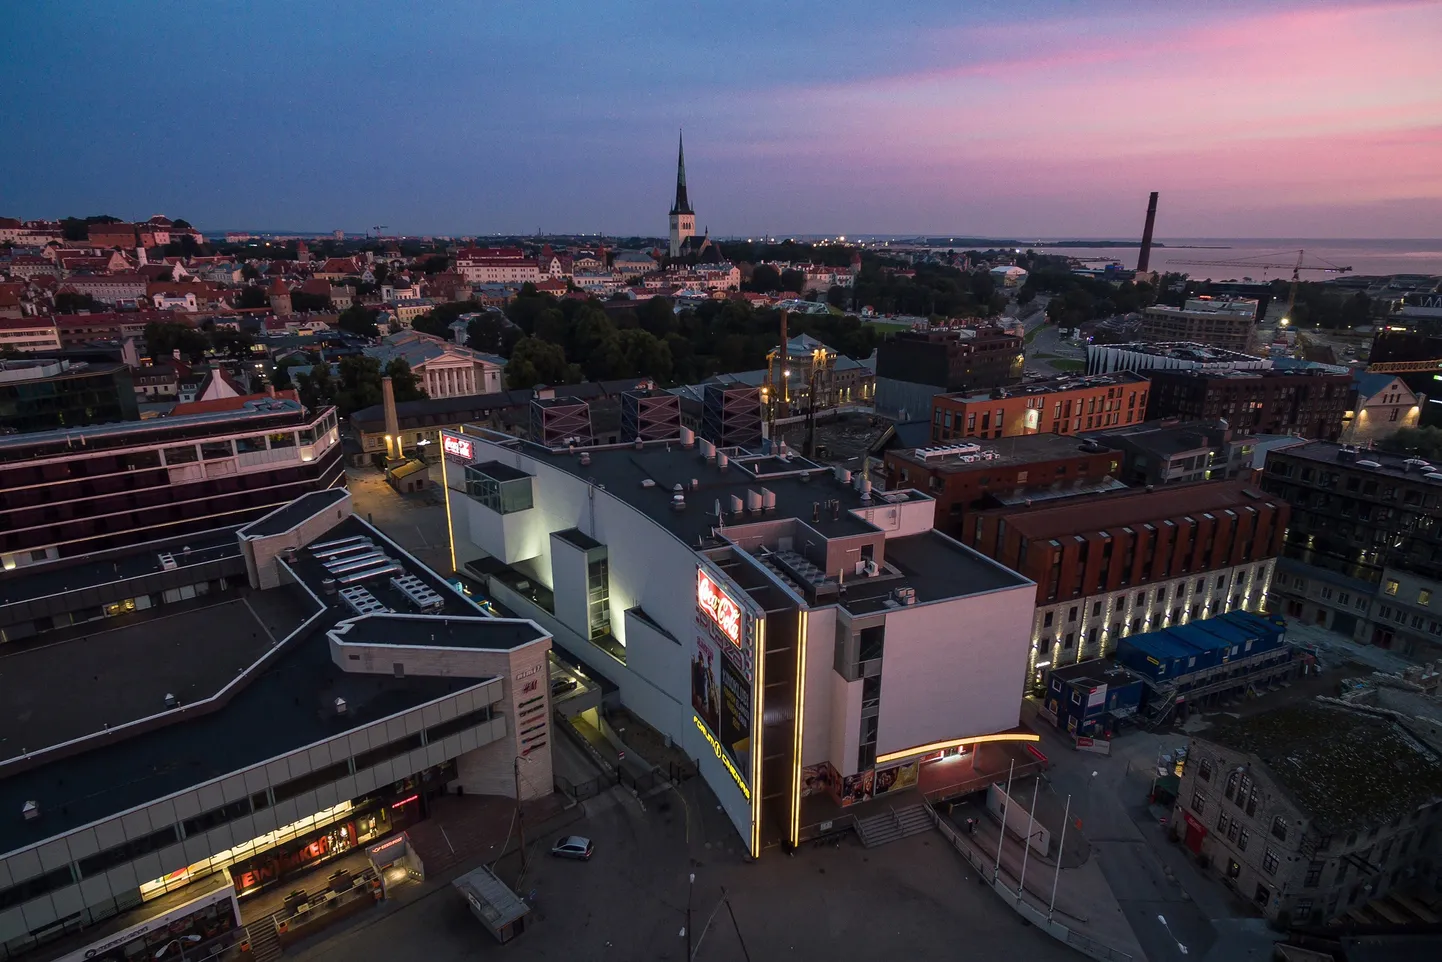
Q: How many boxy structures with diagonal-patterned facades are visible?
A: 3